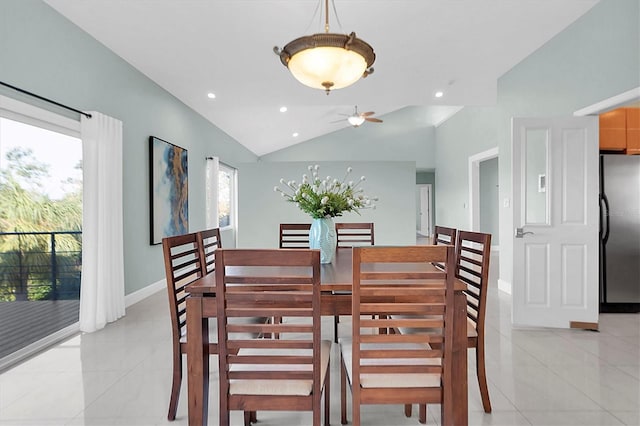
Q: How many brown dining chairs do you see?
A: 8